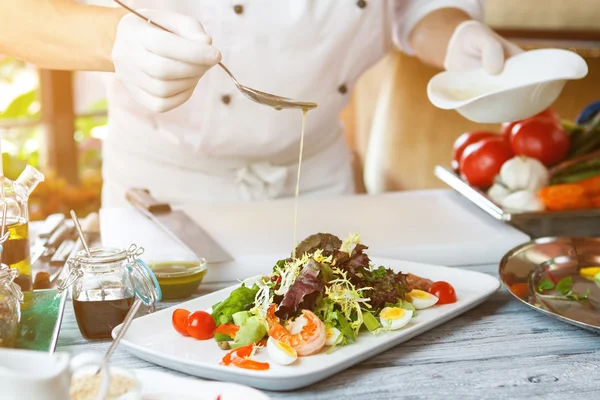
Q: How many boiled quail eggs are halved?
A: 4